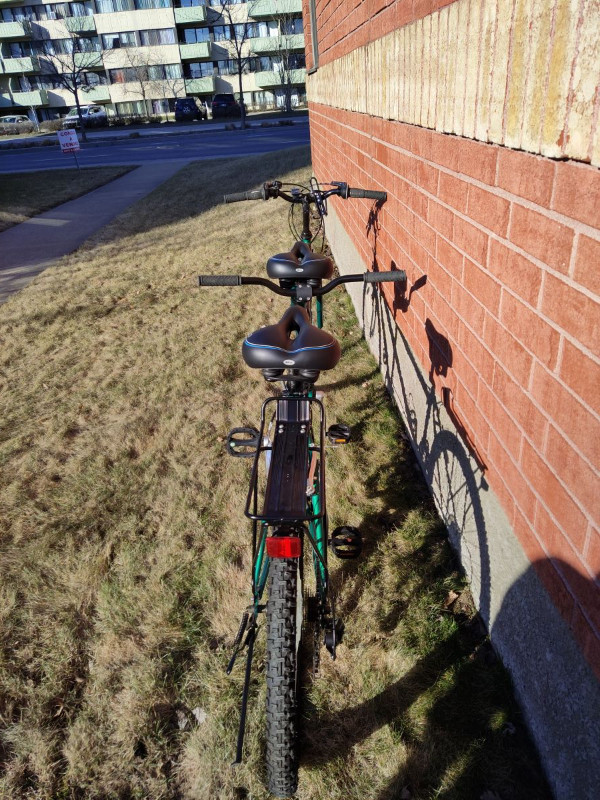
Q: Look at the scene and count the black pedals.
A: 3